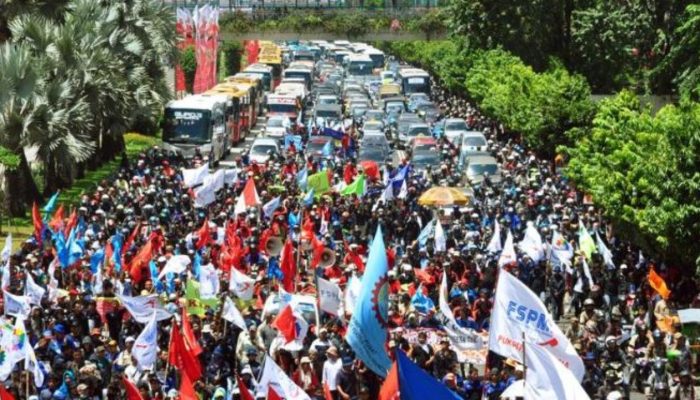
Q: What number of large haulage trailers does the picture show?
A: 0